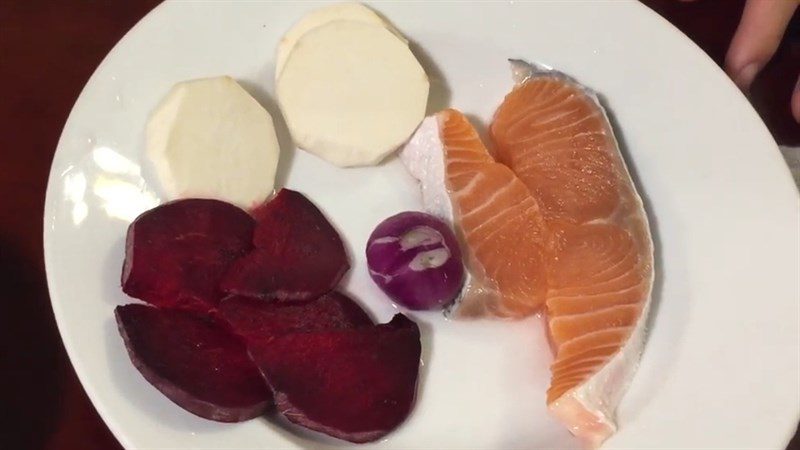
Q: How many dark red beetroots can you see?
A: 5